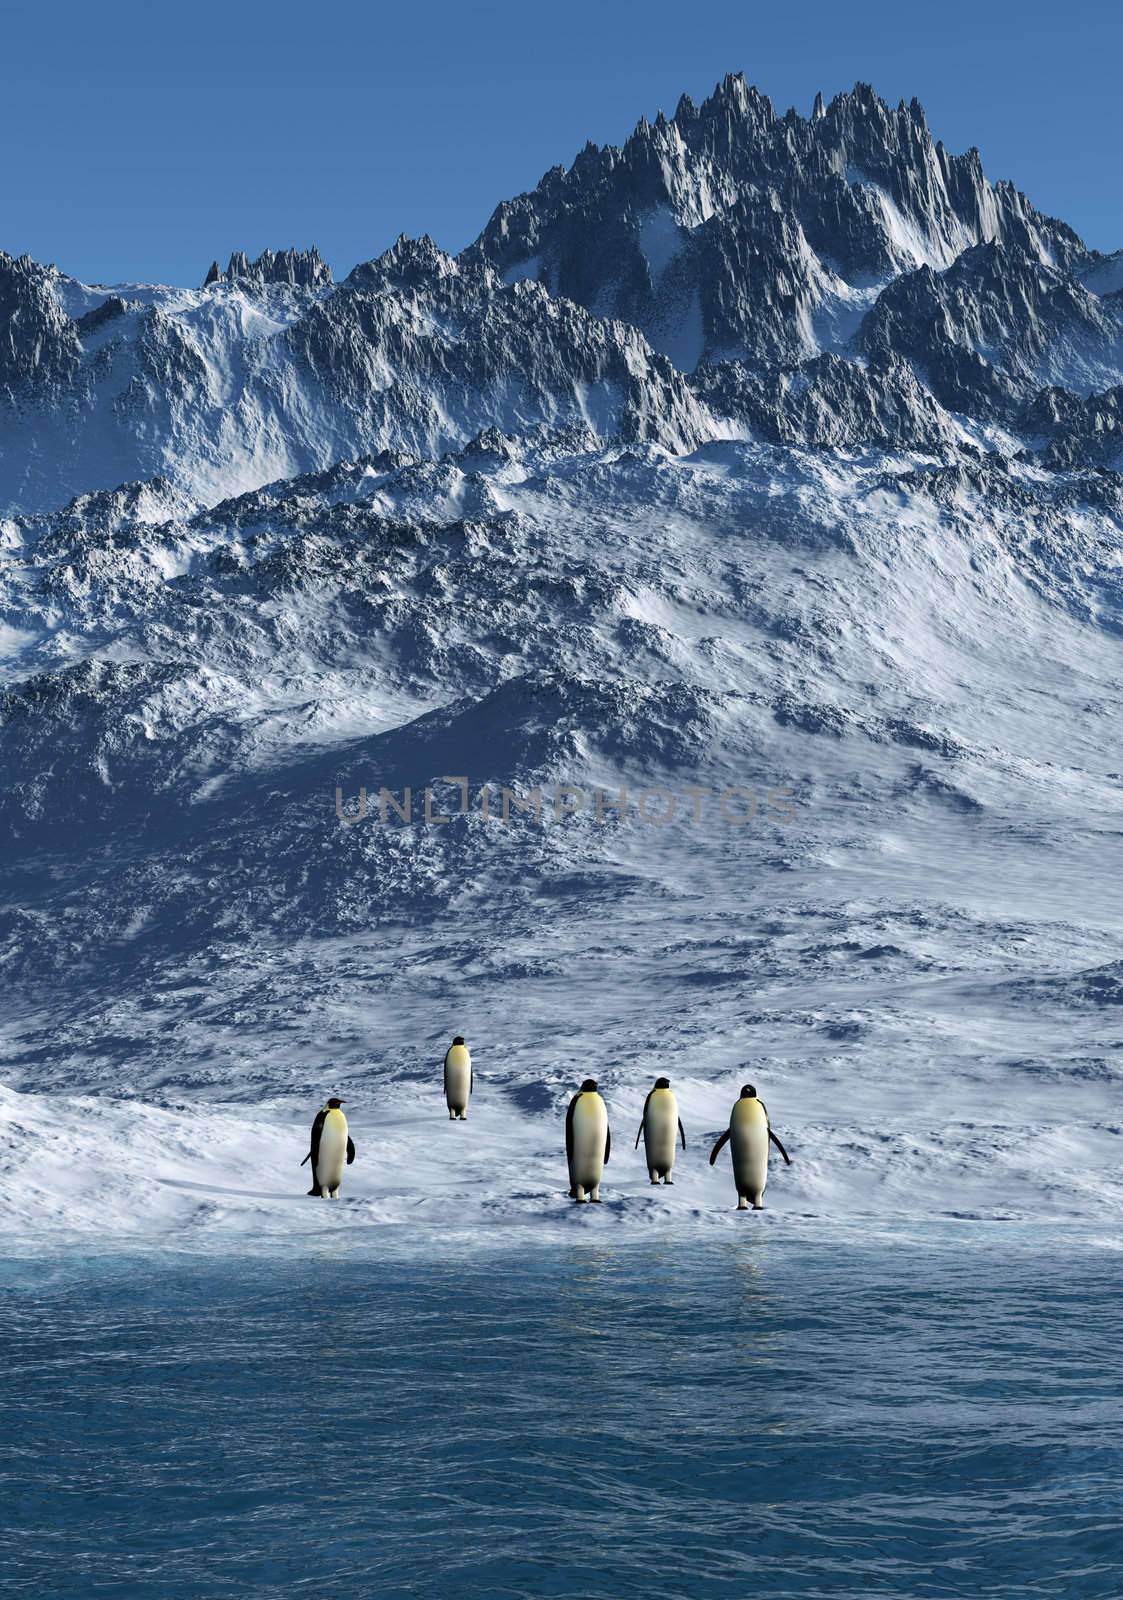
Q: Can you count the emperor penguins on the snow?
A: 5